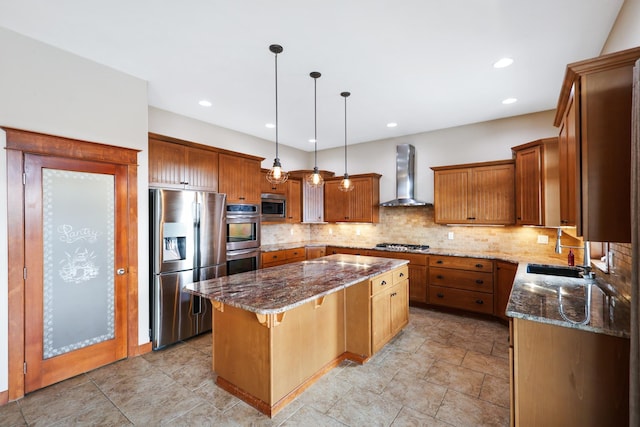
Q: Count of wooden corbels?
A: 4